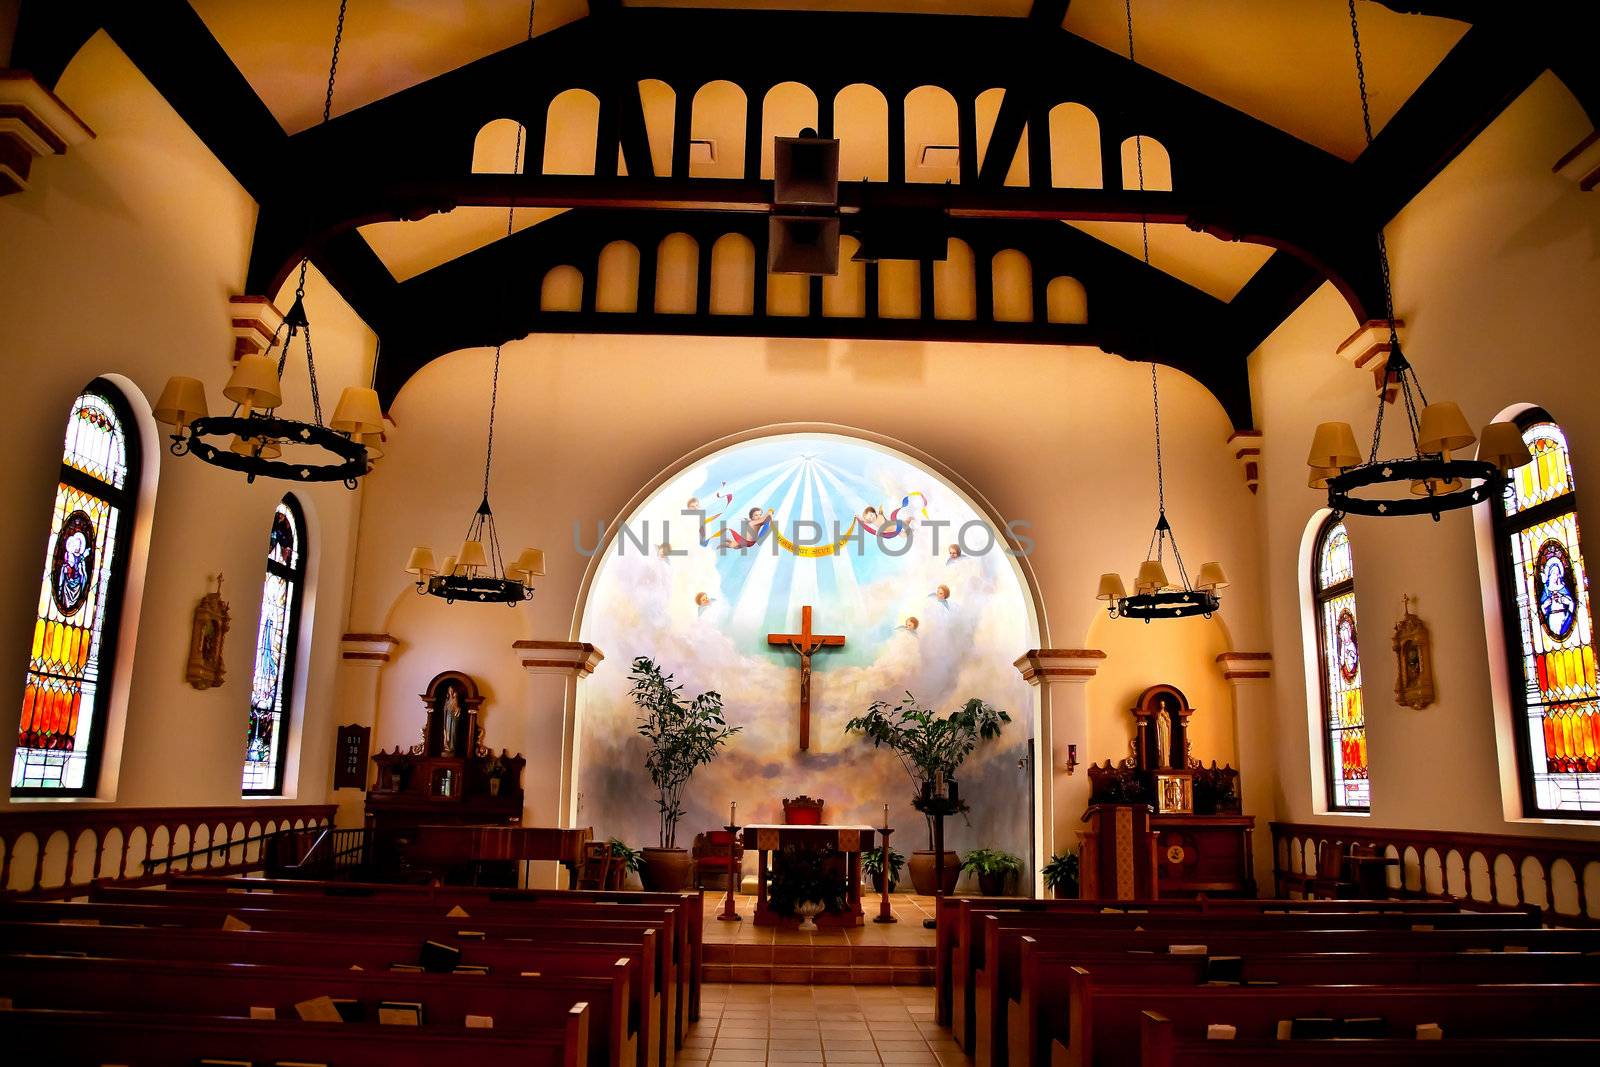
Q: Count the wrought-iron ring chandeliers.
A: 4